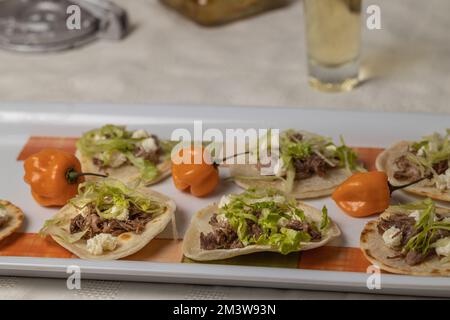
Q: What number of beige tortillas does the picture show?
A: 7